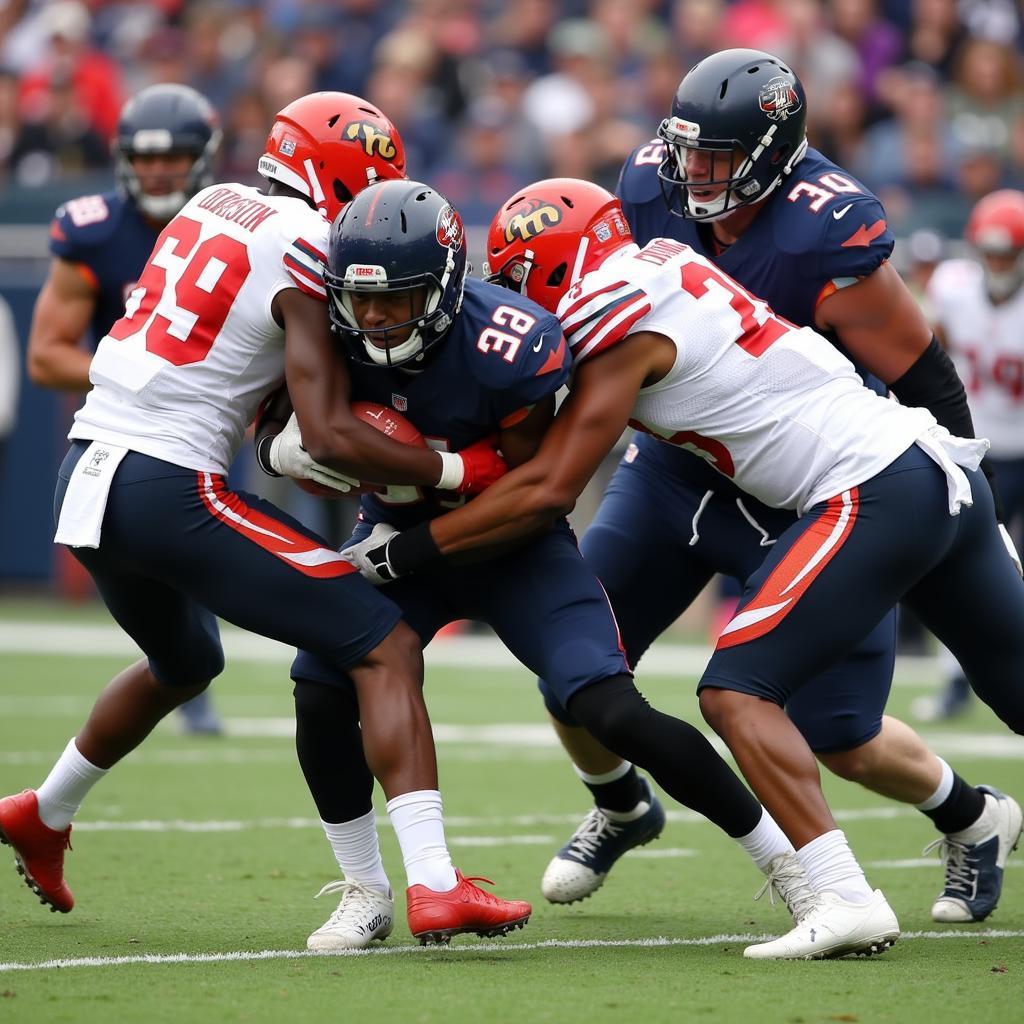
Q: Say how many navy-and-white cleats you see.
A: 2